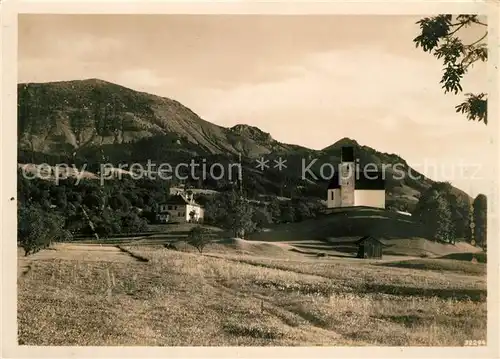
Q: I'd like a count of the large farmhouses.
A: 1